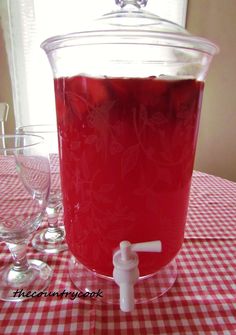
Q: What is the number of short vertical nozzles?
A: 1